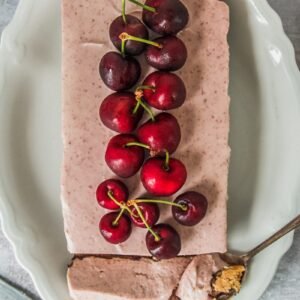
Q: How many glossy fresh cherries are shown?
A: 14